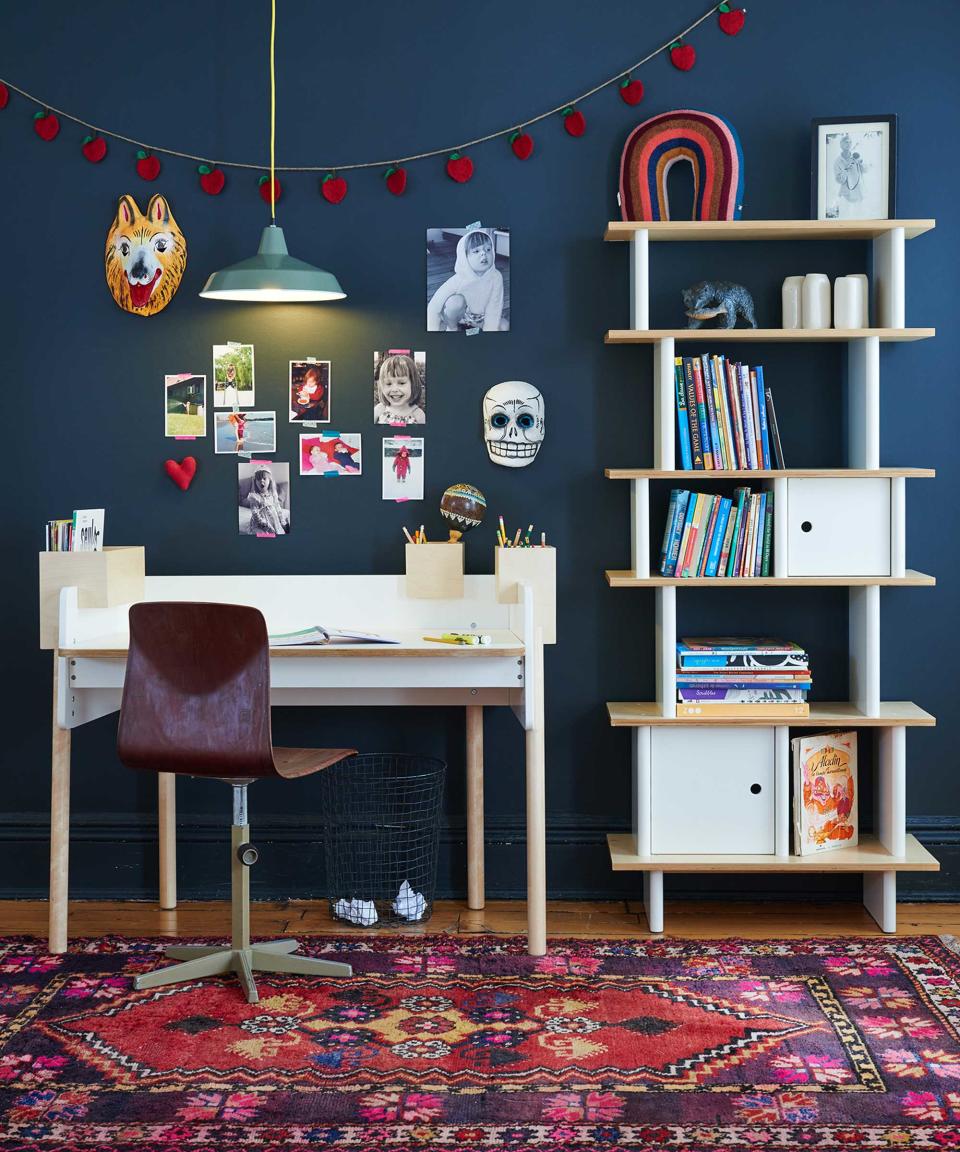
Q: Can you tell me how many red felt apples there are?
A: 14